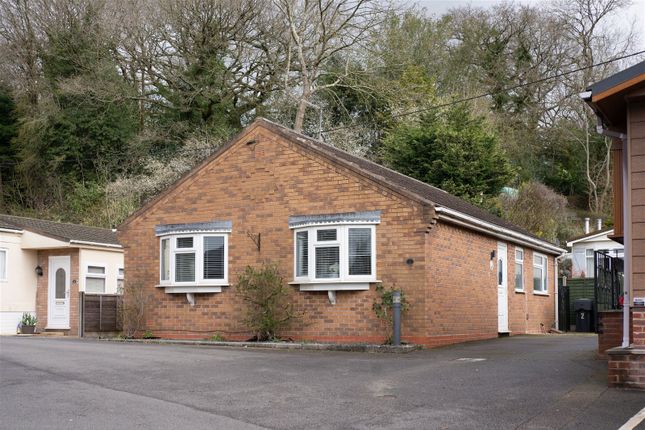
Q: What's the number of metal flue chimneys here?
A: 2